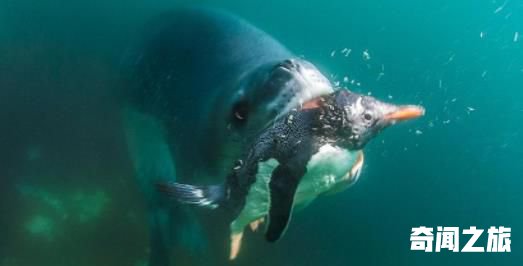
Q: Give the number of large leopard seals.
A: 1